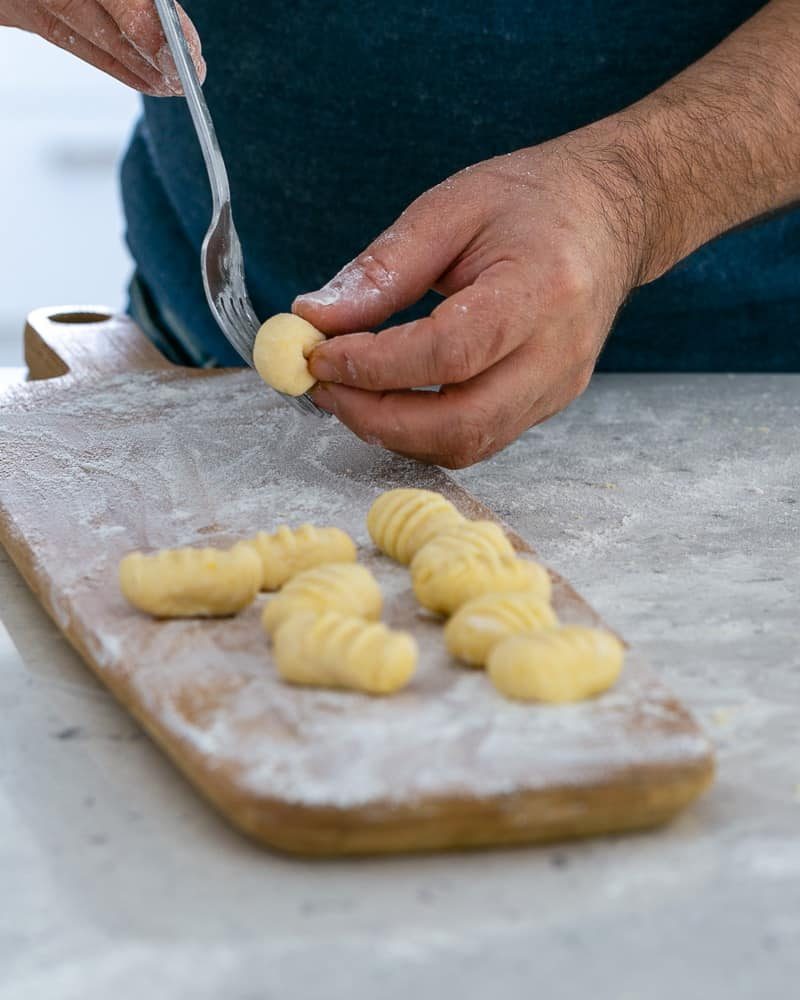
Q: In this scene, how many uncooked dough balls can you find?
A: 10